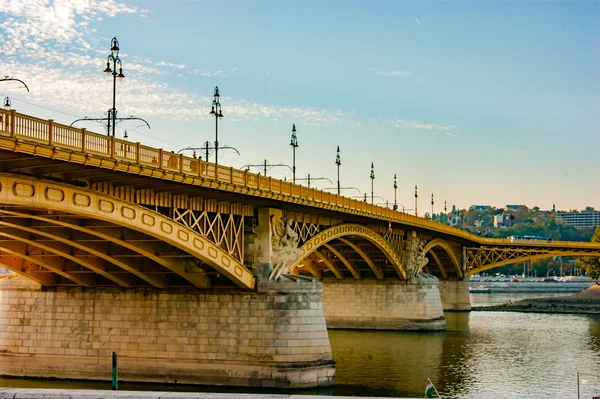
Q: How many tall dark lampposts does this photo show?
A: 9